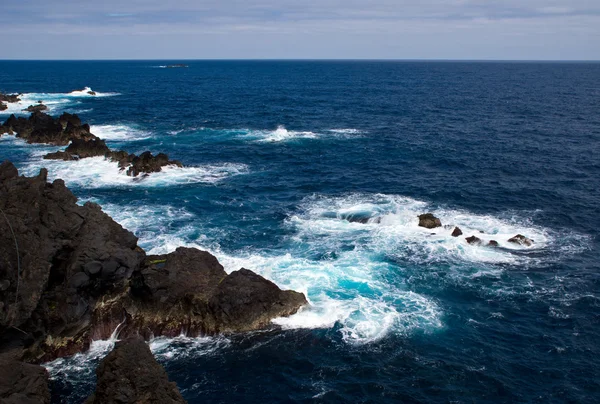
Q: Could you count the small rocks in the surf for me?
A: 5